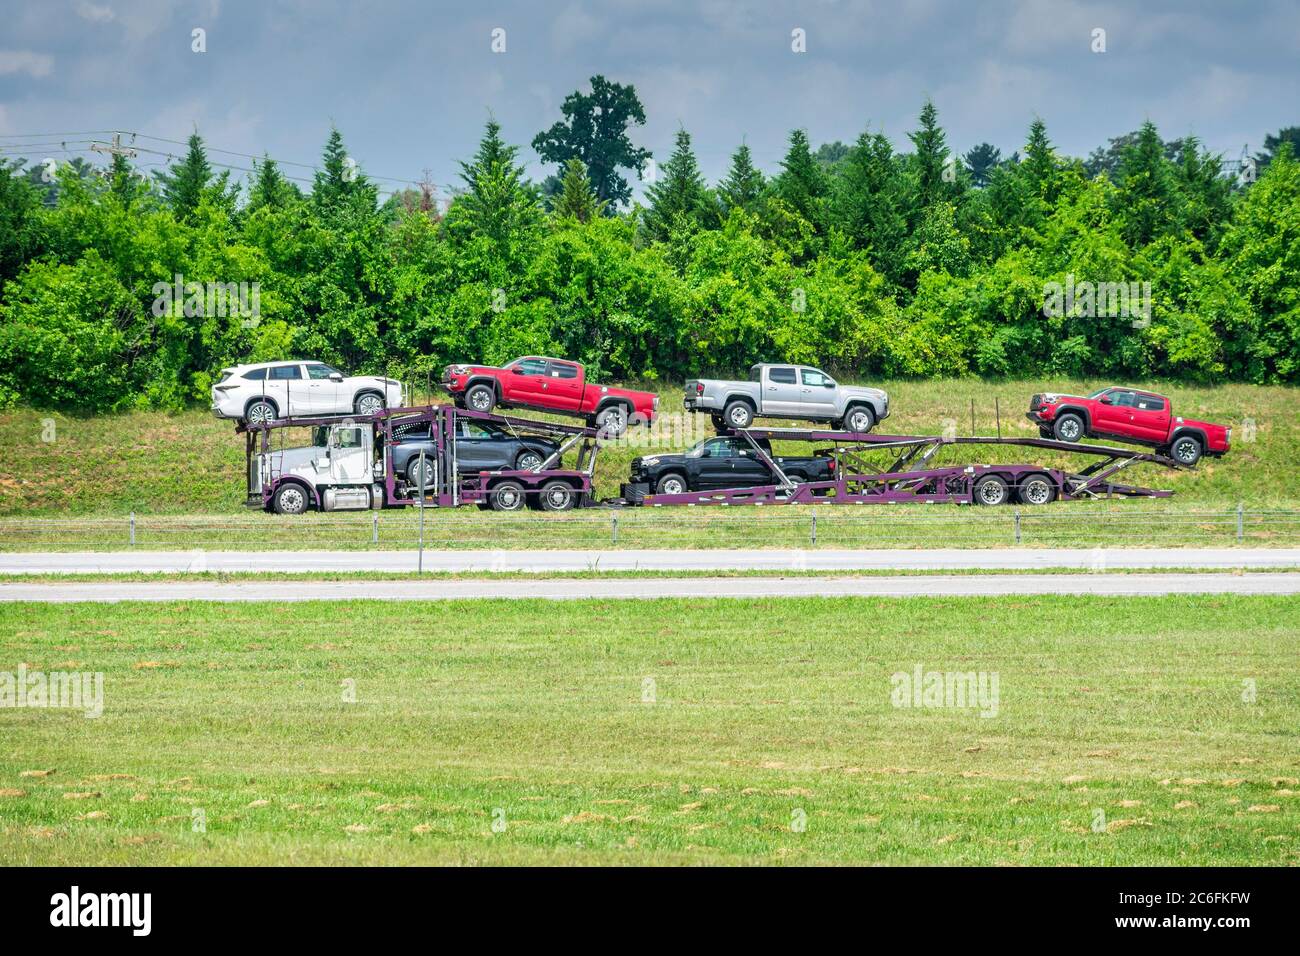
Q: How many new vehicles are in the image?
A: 6